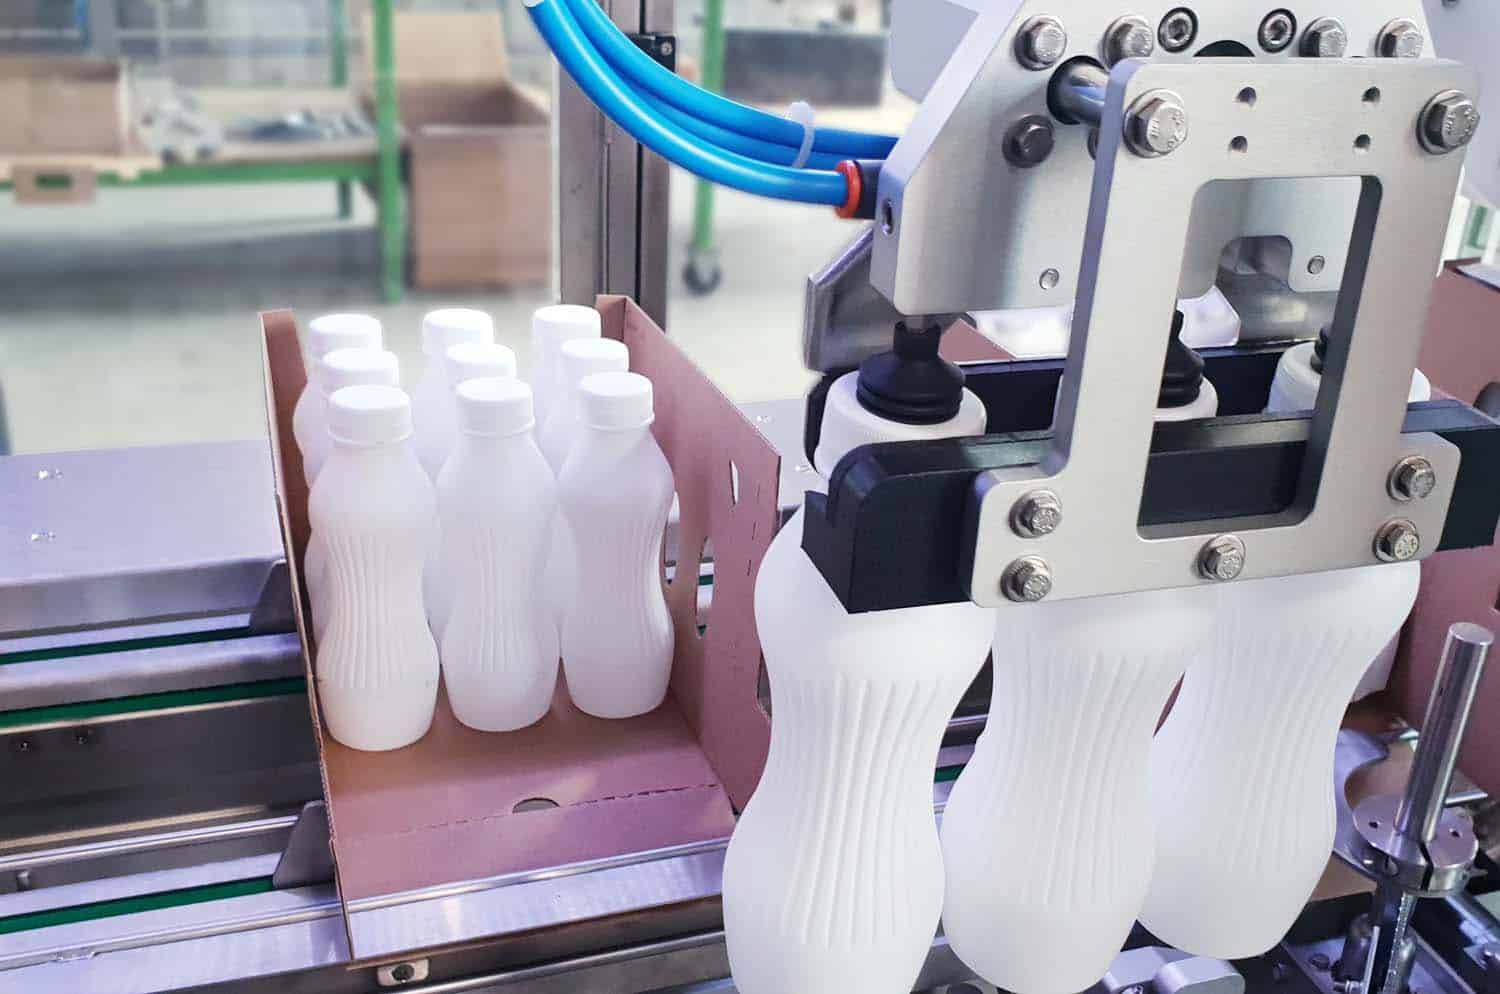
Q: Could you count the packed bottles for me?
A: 9